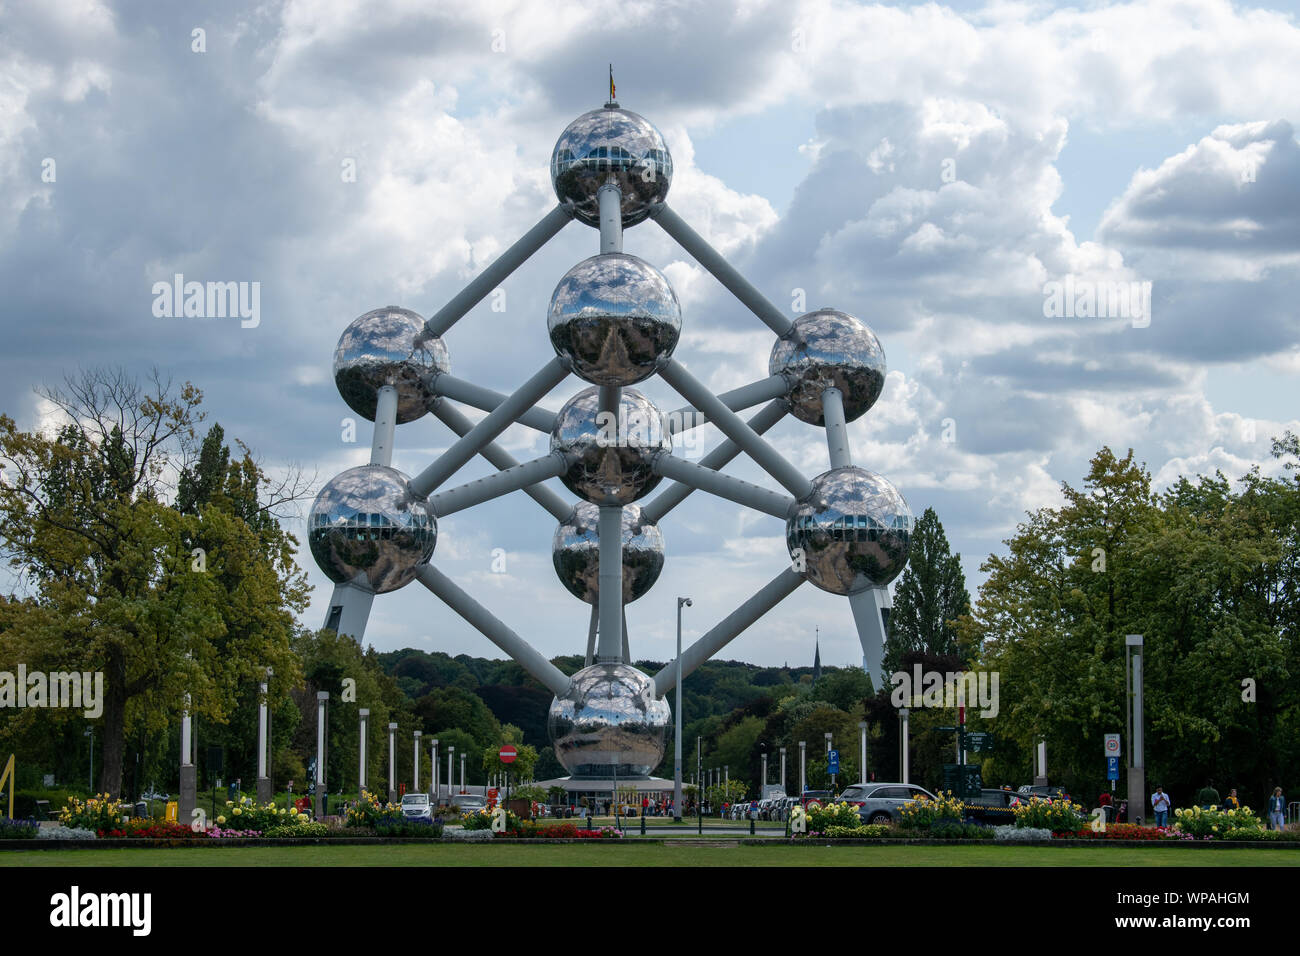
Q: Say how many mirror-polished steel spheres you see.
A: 9